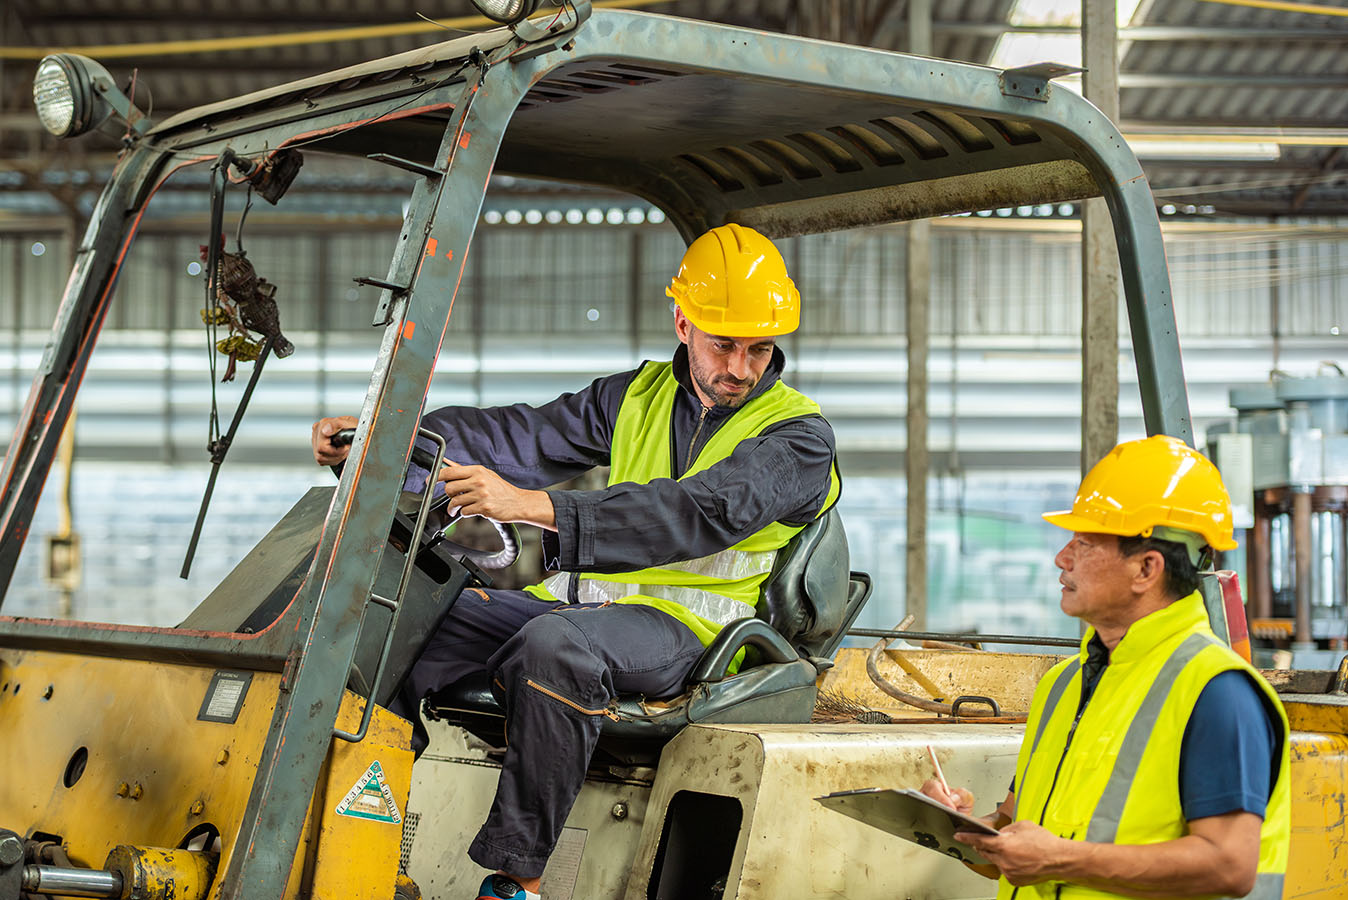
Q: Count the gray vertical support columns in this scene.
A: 2